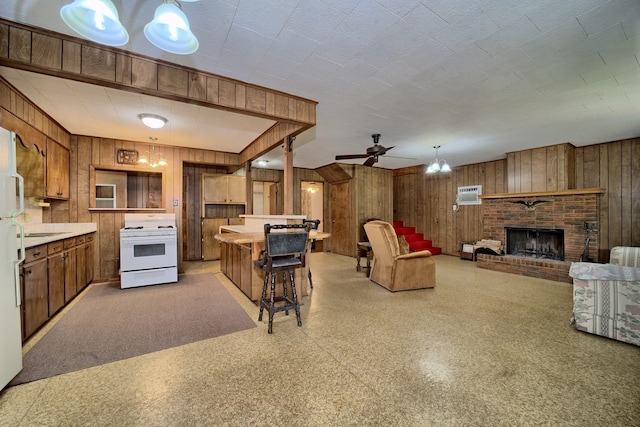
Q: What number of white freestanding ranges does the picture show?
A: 1